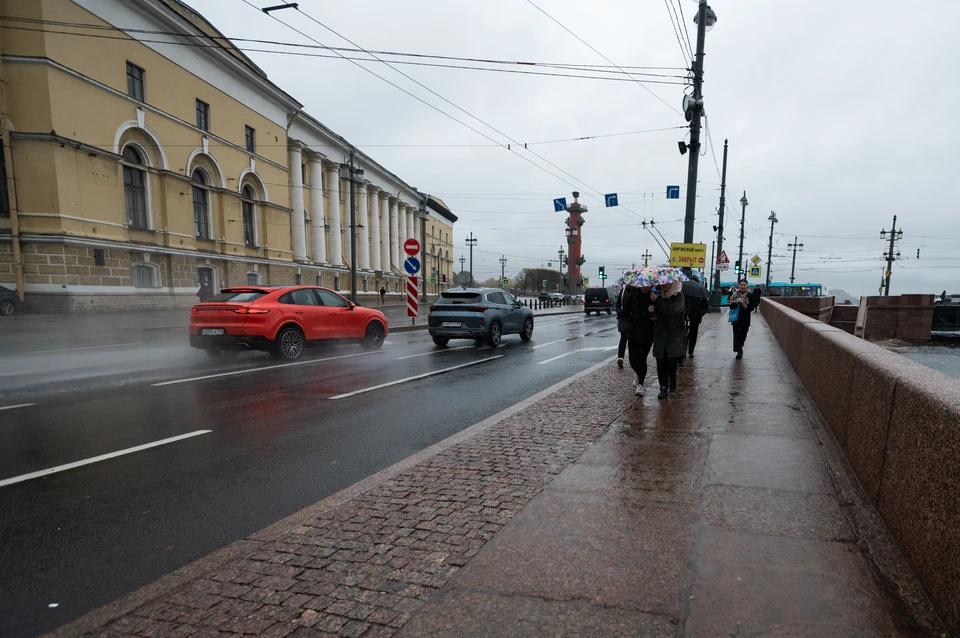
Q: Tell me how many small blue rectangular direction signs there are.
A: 3